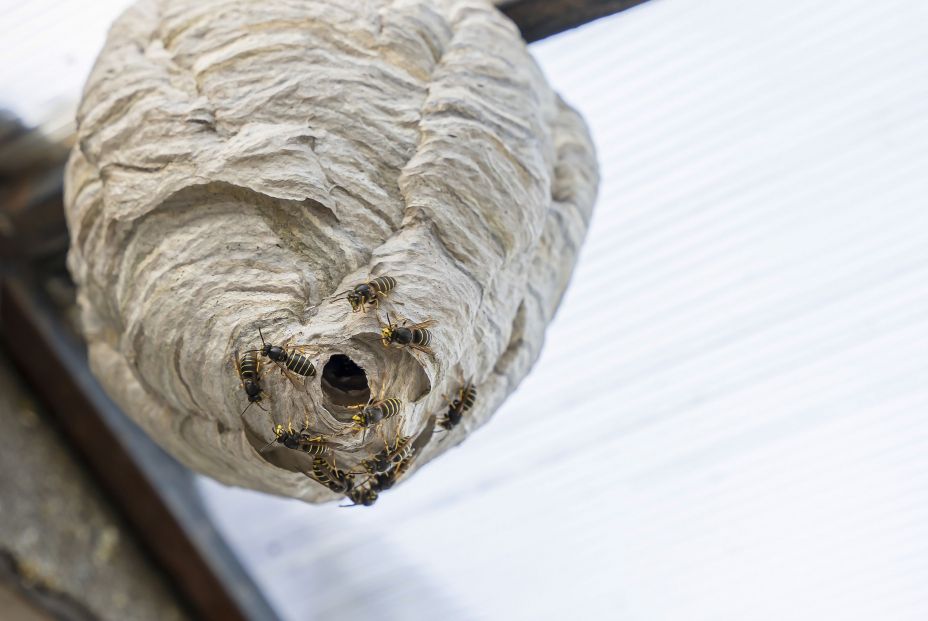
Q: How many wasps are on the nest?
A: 11